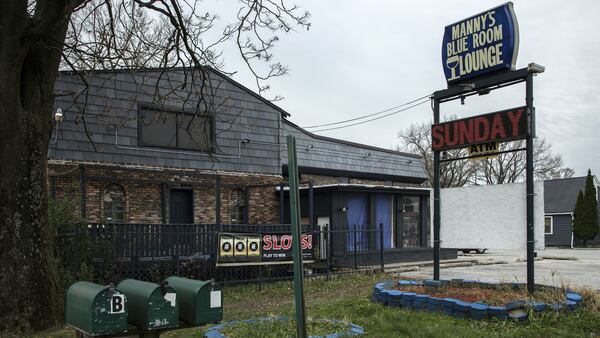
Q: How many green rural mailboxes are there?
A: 3